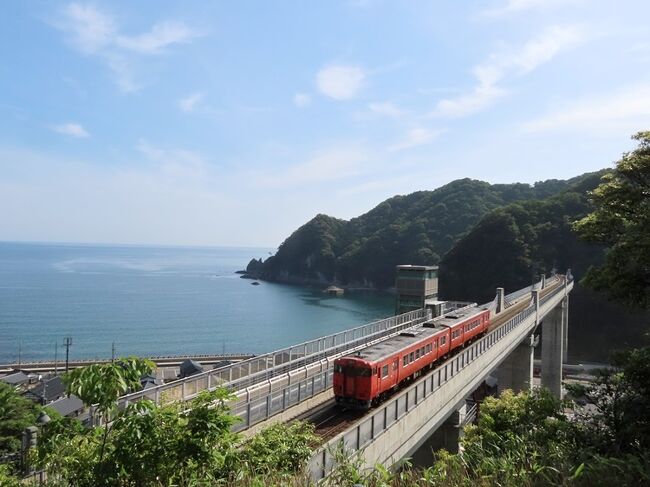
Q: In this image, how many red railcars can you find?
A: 2